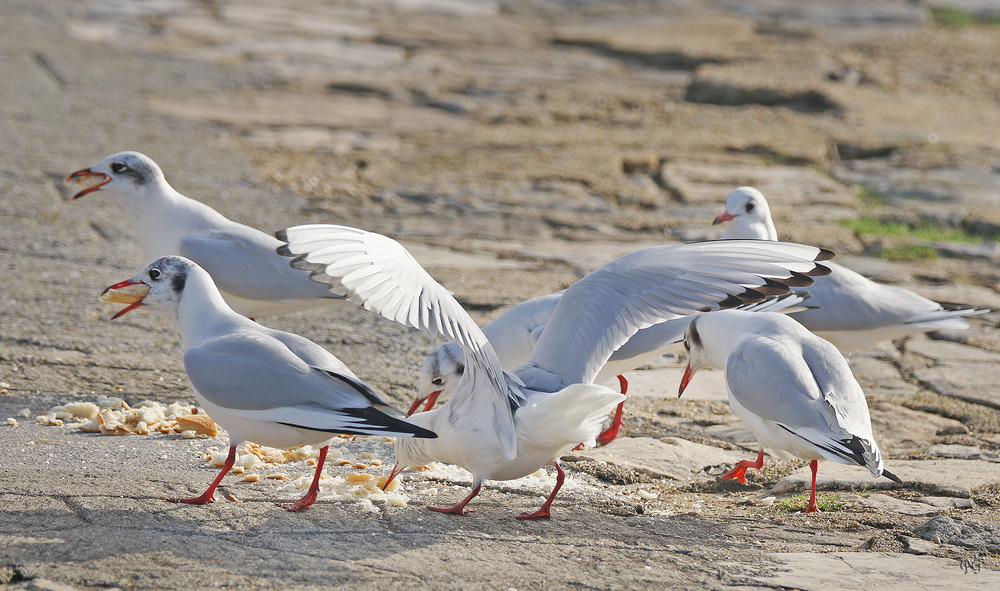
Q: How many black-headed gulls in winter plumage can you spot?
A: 6